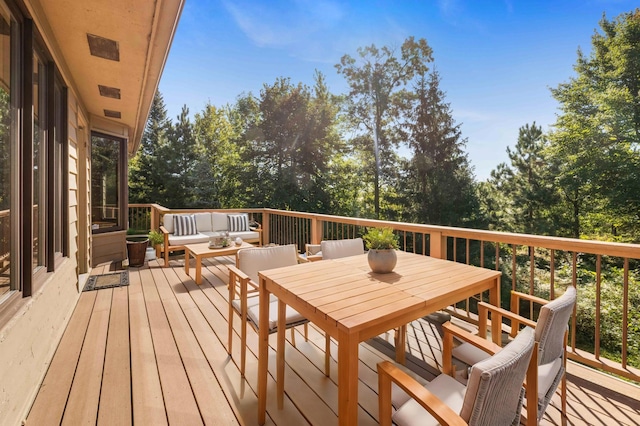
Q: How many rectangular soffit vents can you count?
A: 3